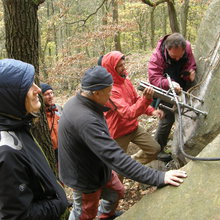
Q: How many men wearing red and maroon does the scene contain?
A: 2